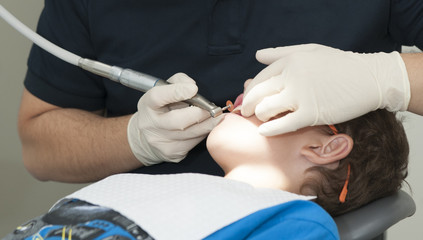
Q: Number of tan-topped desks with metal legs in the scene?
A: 0